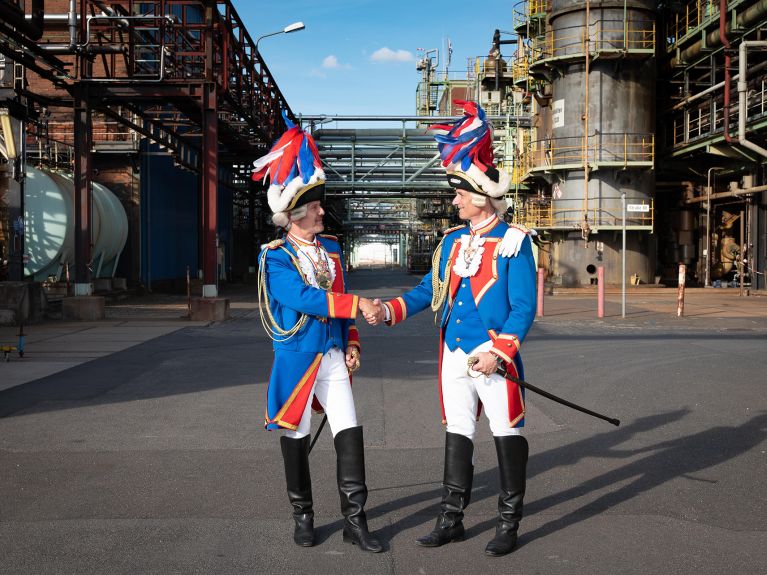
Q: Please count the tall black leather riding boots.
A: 4